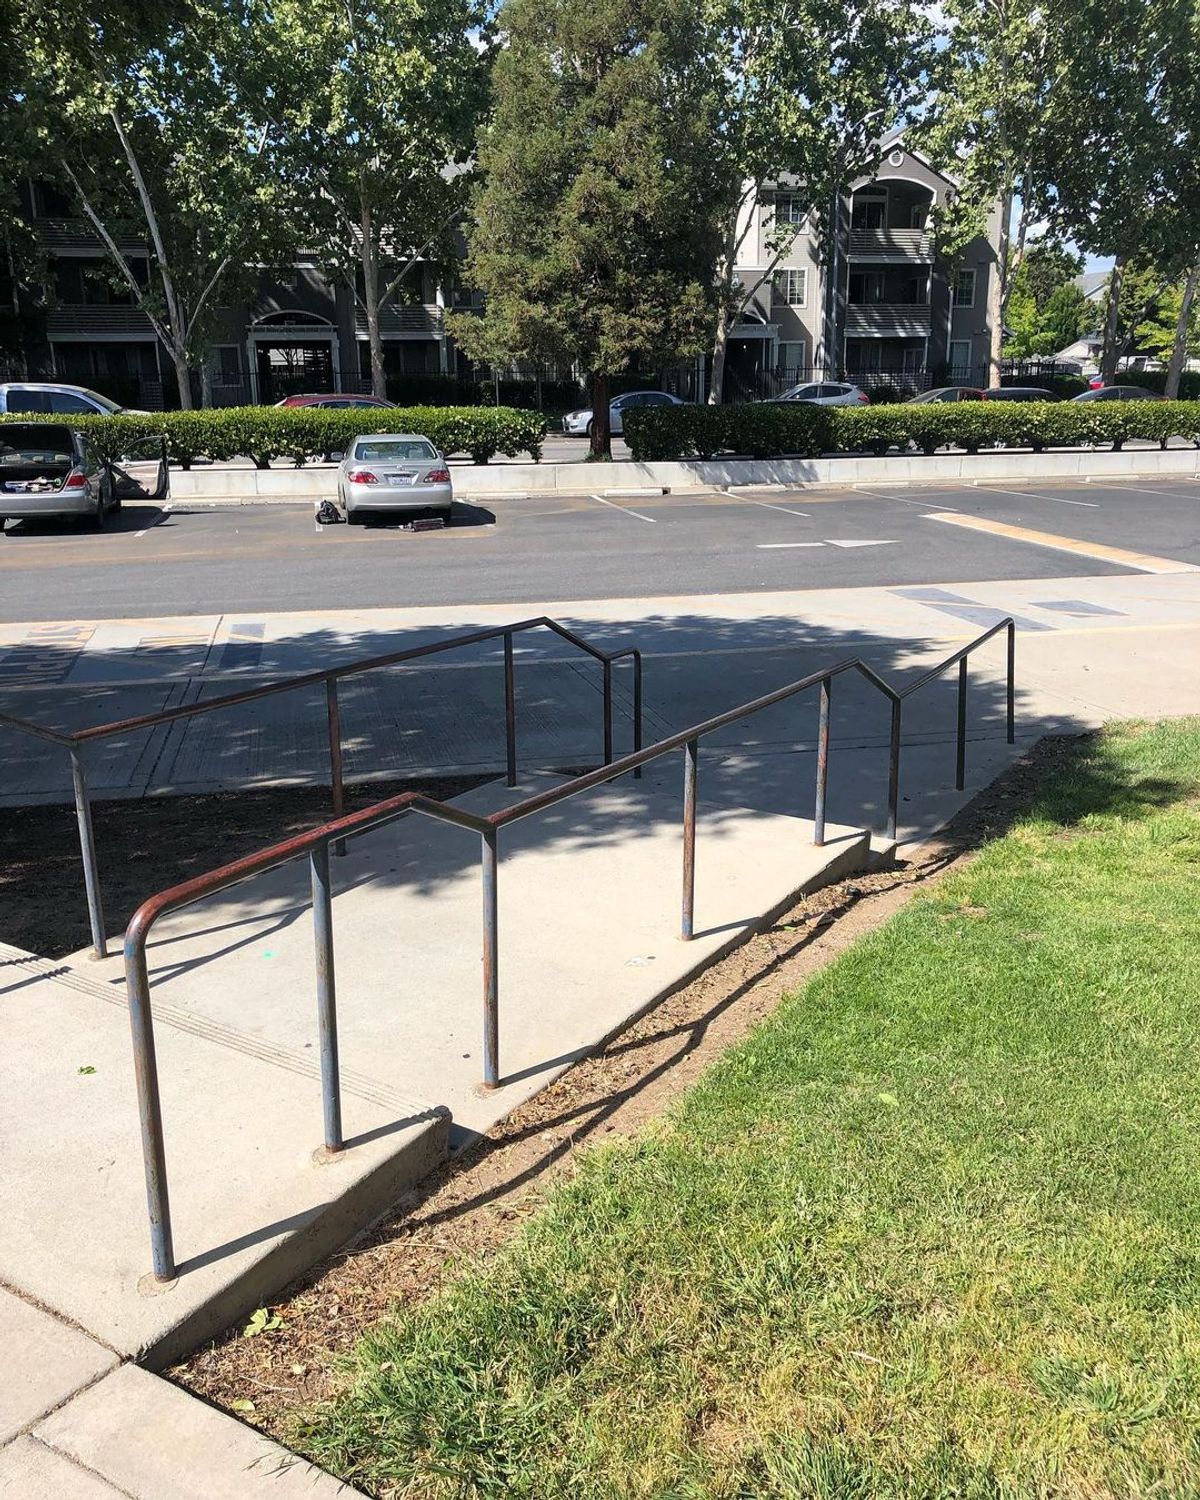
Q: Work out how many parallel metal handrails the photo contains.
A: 2